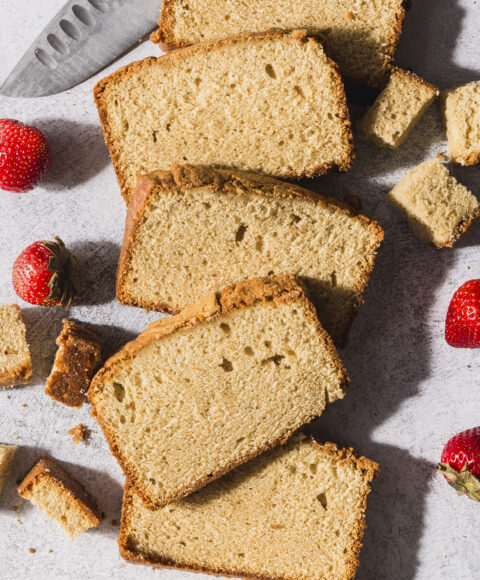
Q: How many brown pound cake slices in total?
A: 5